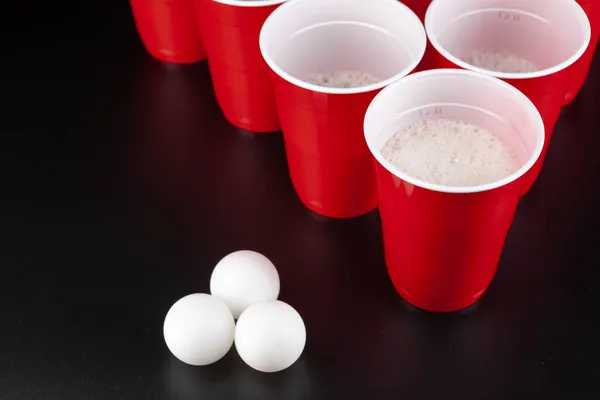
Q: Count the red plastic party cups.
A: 7